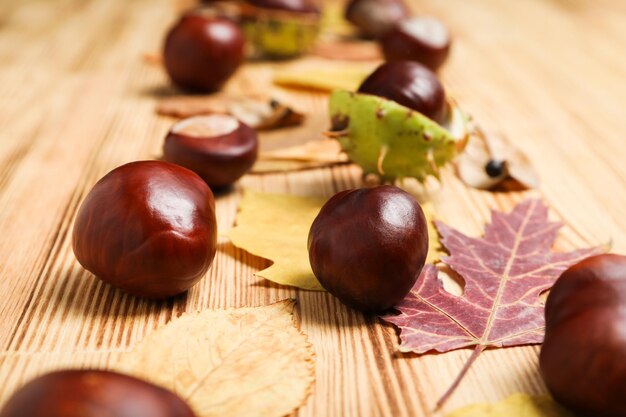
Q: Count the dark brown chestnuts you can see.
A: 10